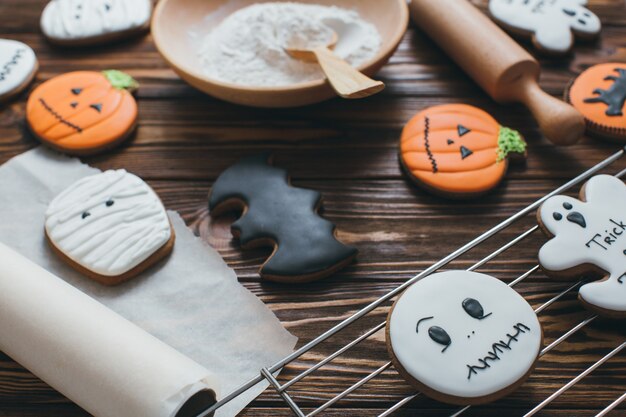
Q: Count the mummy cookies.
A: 2